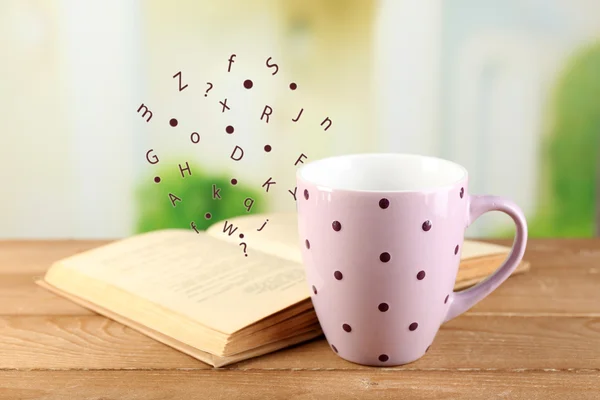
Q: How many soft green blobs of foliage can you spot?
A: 2